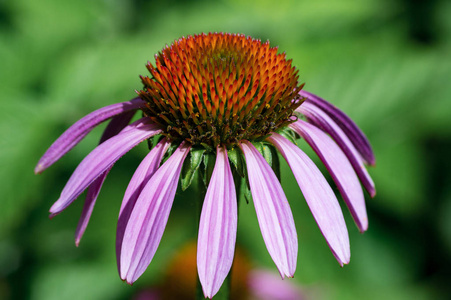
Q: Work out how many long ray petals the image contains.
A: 11